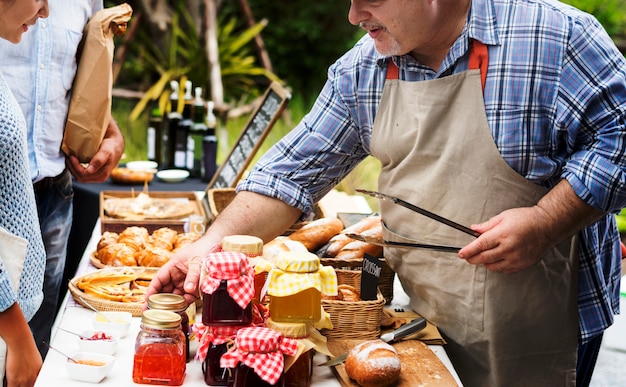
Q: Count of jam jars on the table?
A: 8